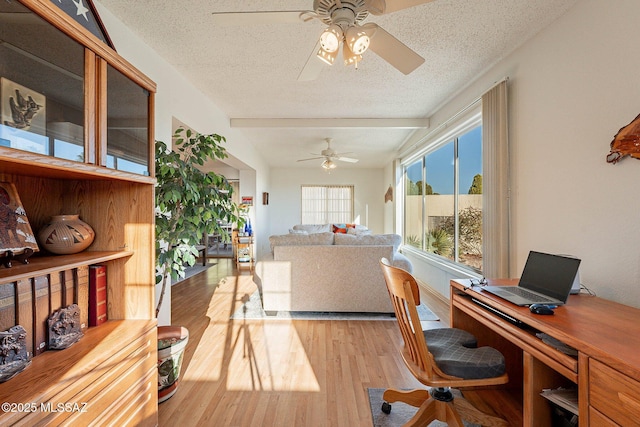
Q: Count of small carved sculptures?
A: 2